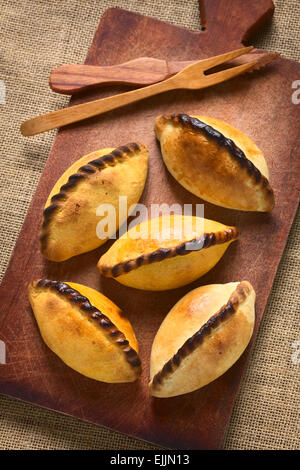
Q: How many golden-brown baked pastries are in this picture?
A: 5